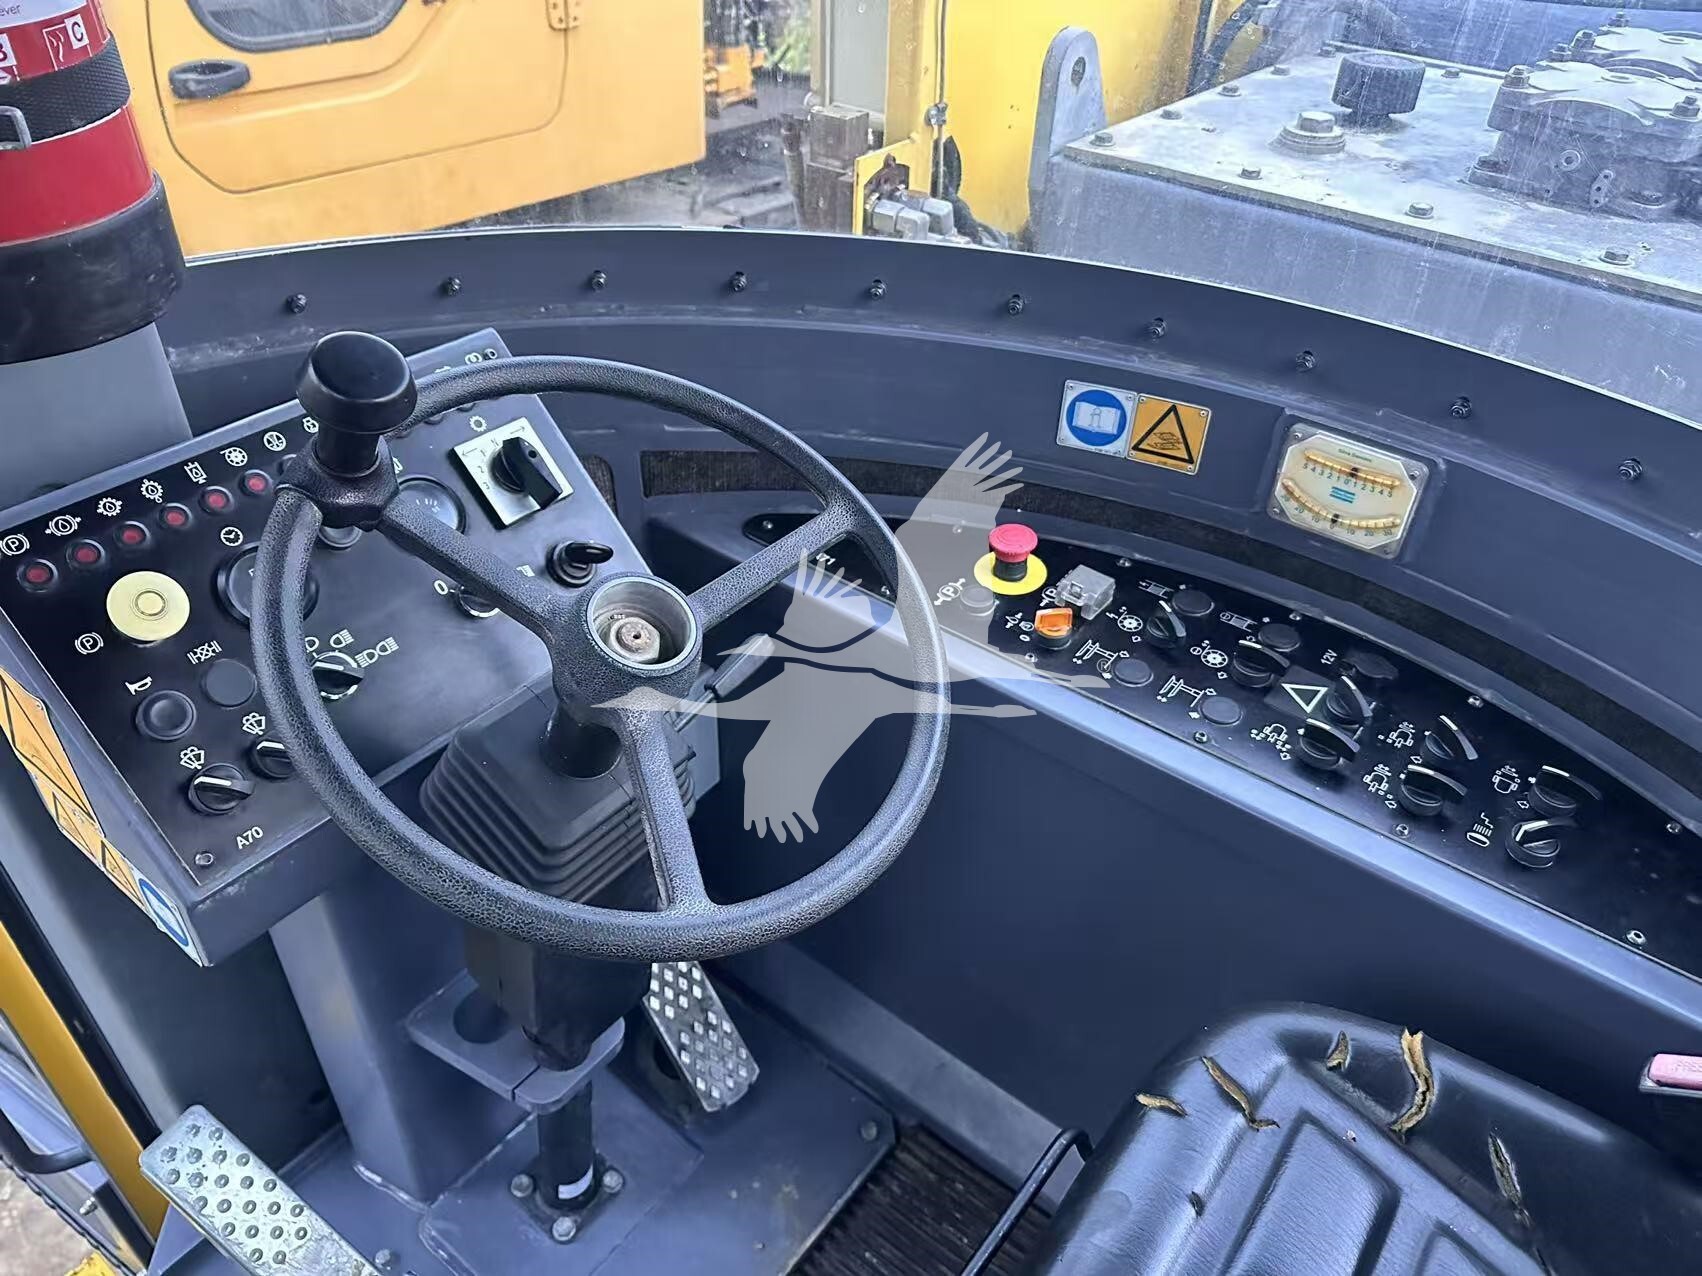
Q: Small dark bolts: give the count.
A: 10